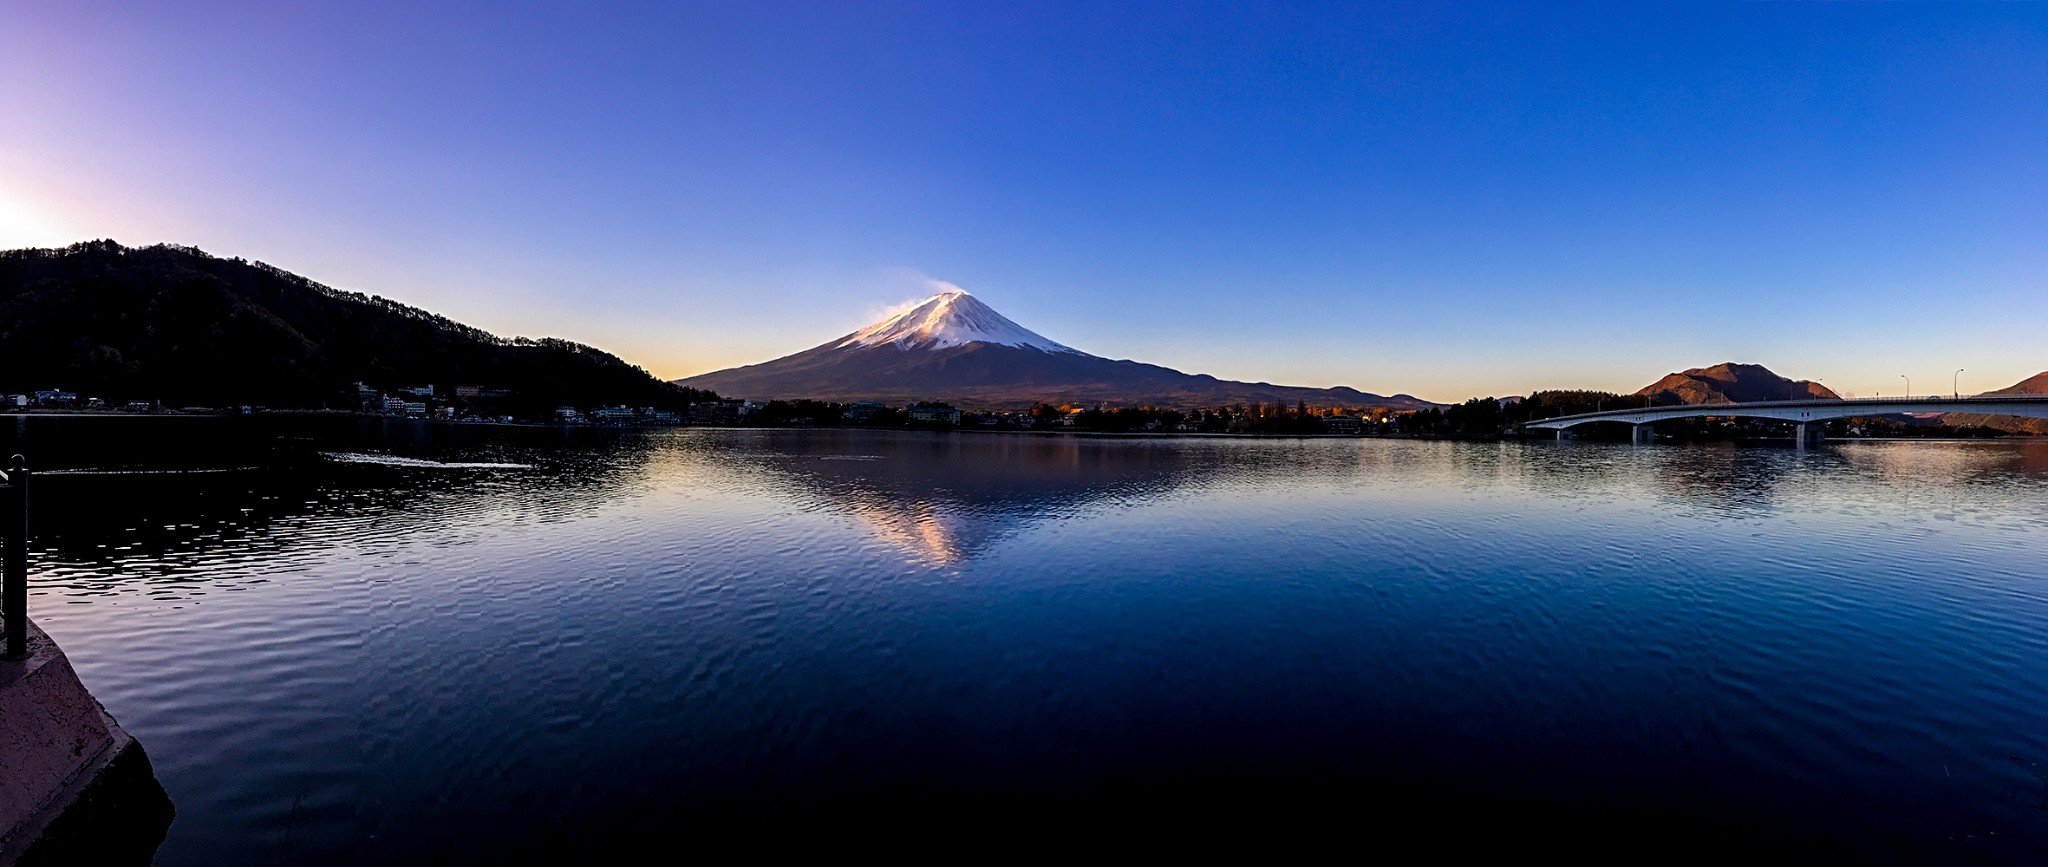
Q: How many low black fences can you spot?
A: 1